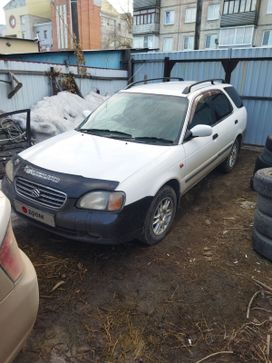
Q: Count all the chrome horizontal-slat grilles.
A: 1